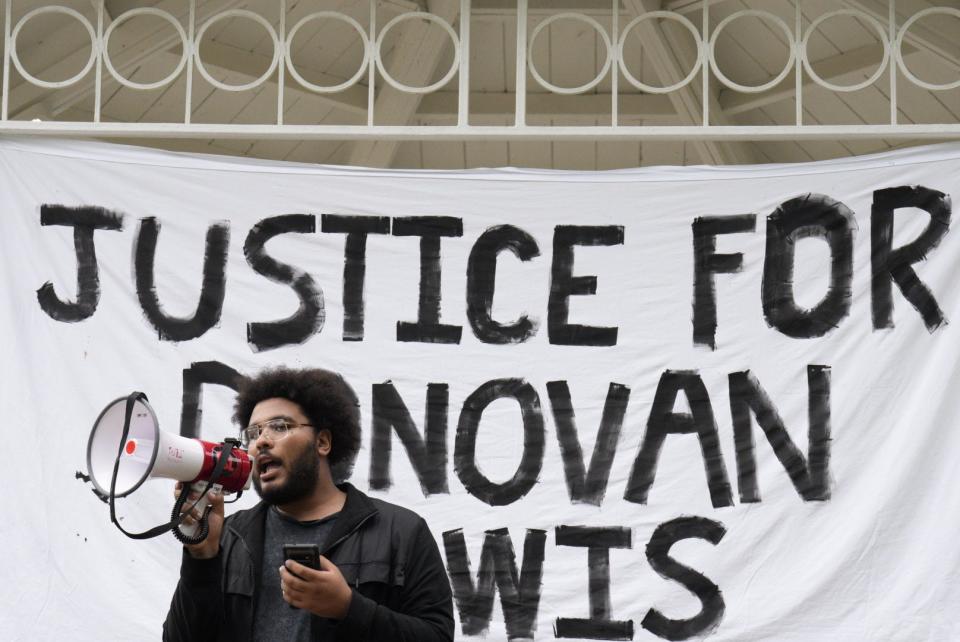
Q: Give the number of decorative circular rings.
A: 10